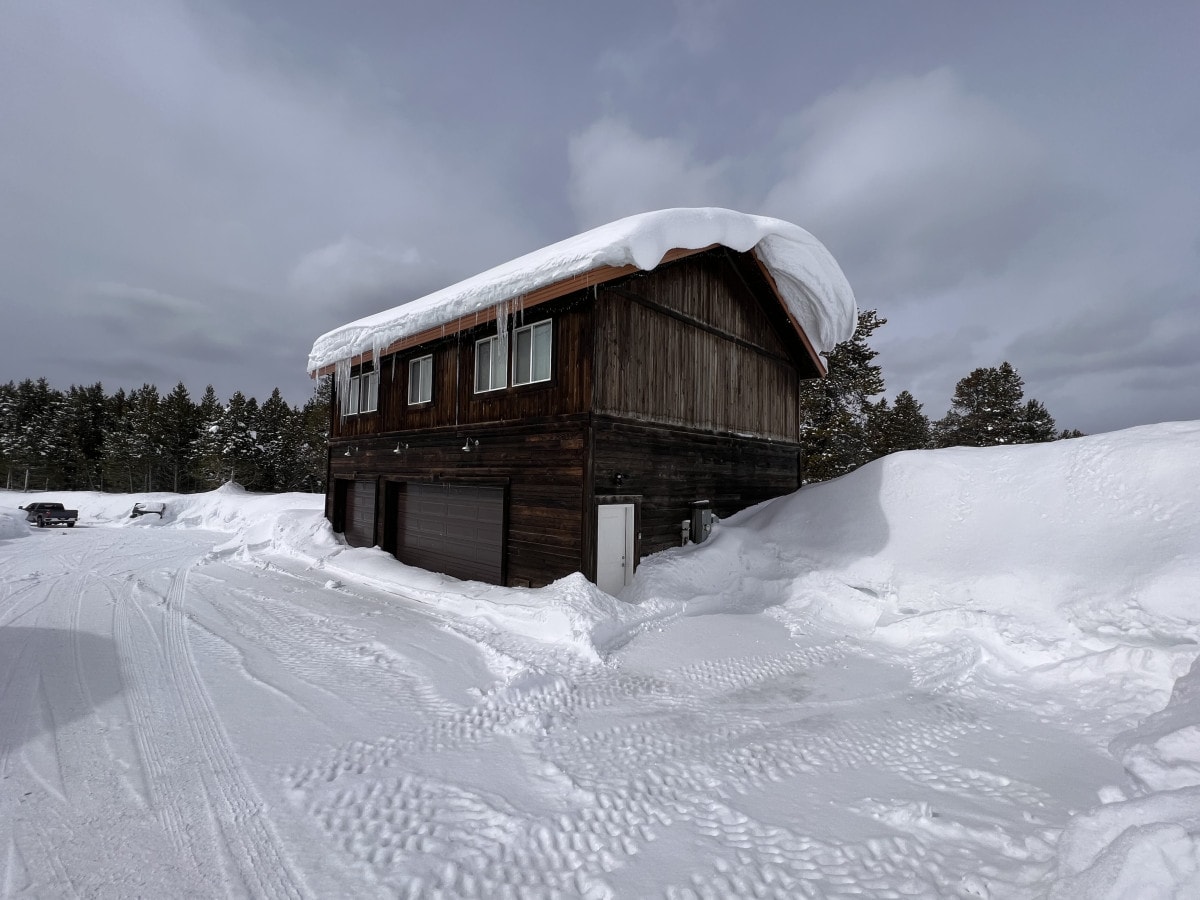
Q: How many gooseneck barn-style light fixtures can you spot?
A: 3